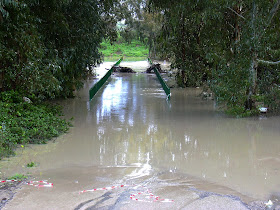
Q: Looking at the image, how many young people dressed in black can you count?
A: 0